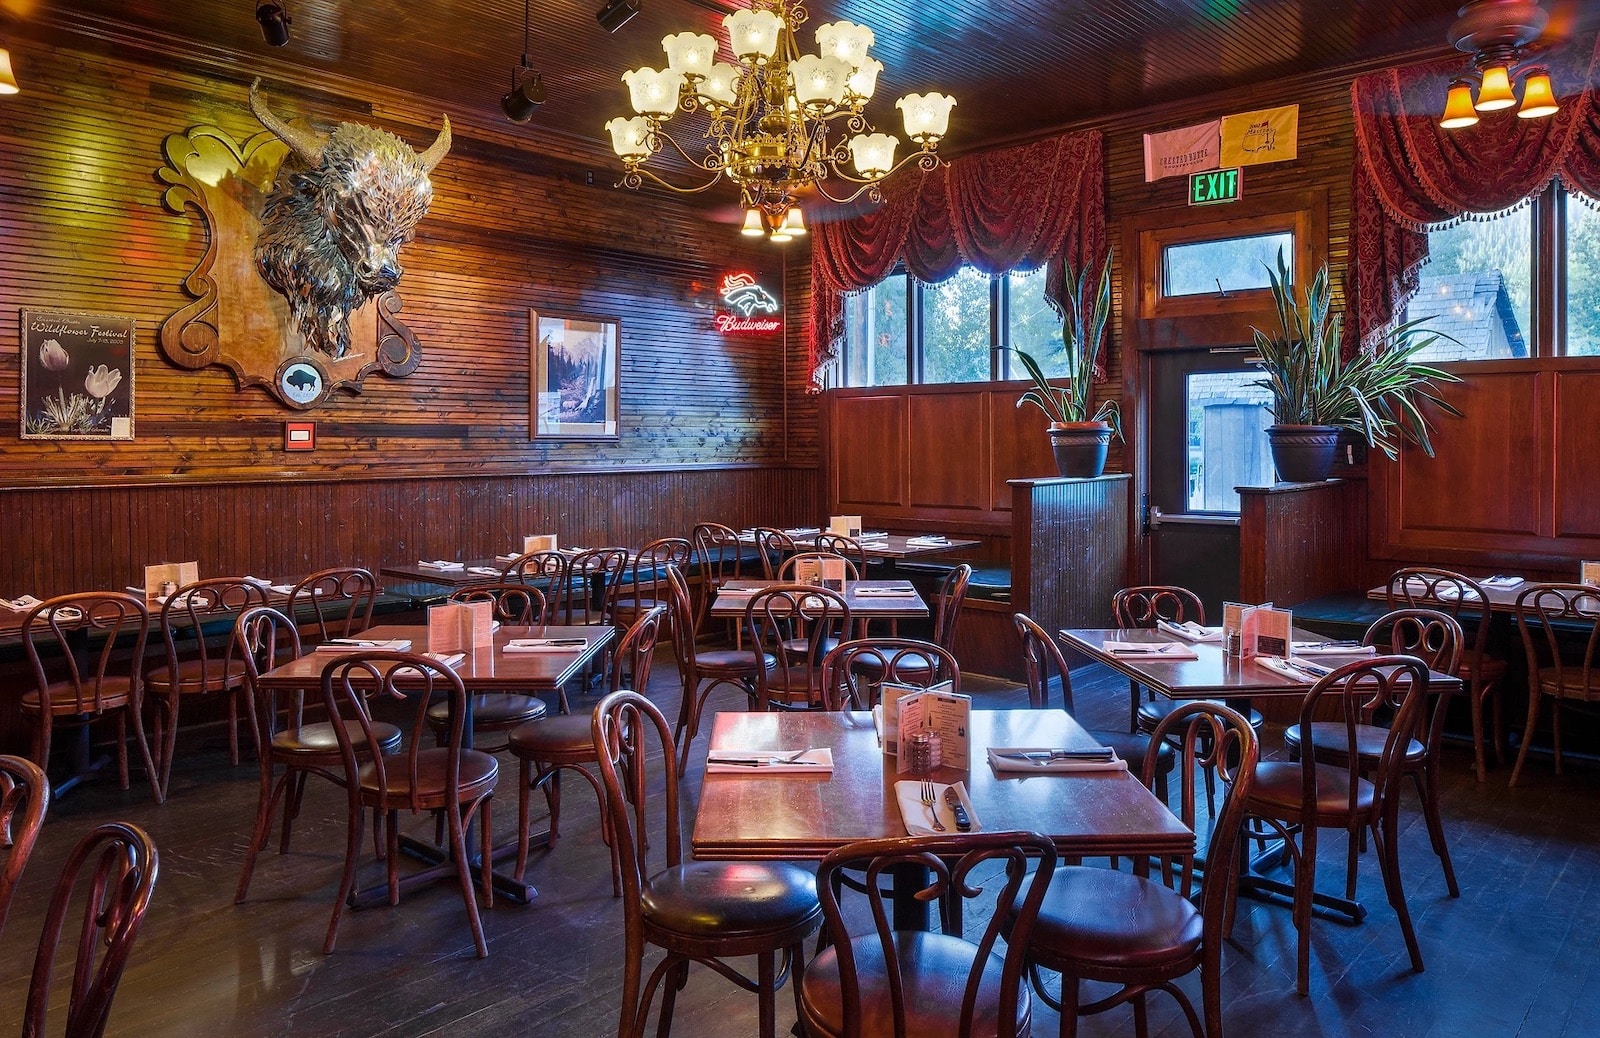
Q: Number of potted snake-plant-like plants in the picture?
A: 2